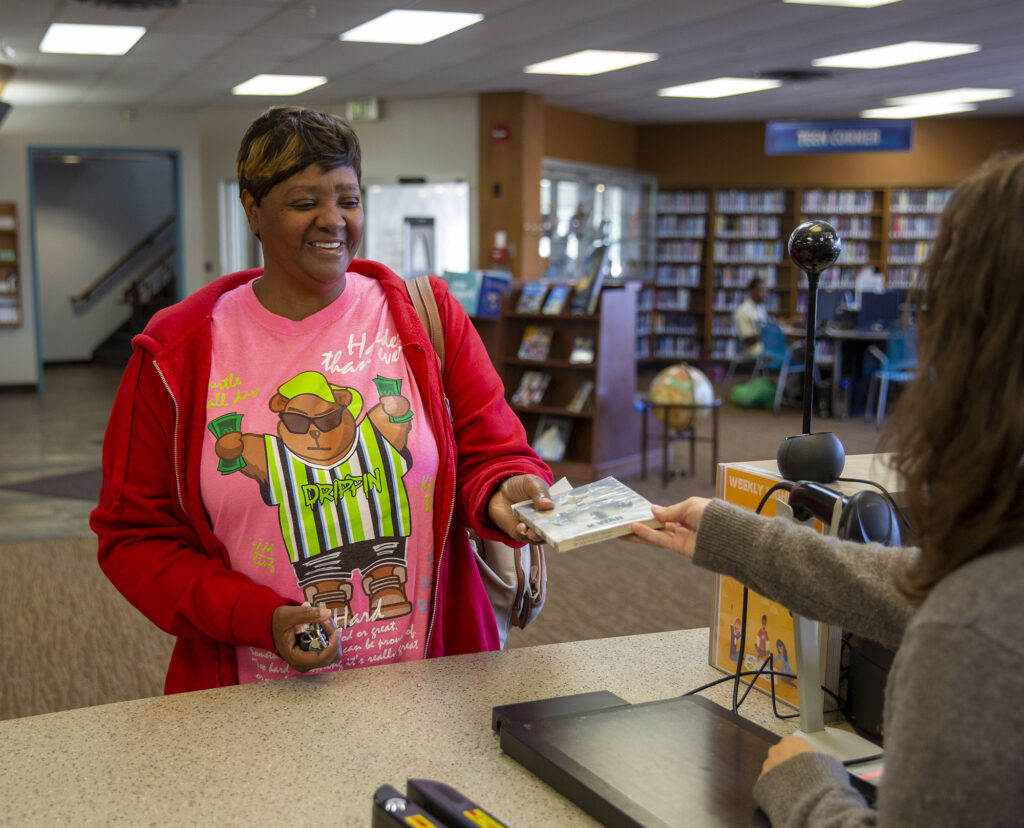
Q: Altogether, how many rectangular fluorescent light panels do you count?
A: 9